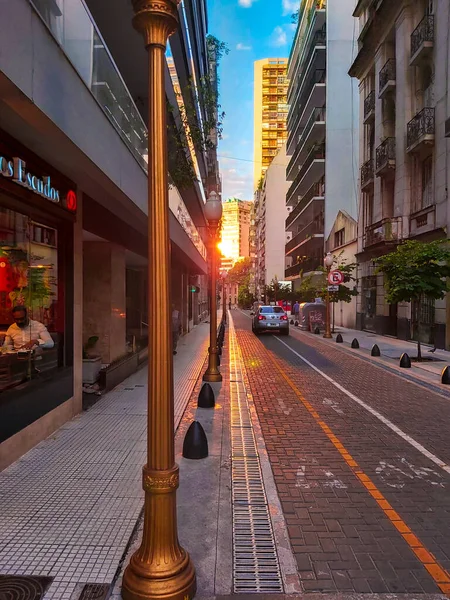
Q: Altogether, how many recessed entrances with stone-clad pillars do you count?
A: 1